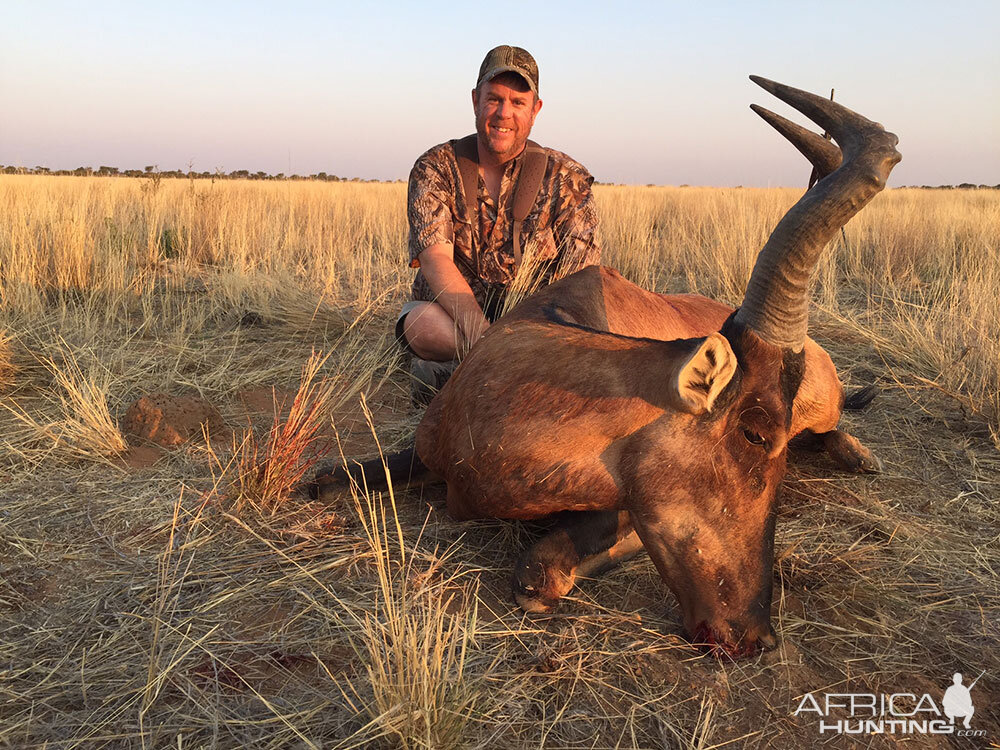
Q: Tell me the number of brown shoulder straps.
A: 2